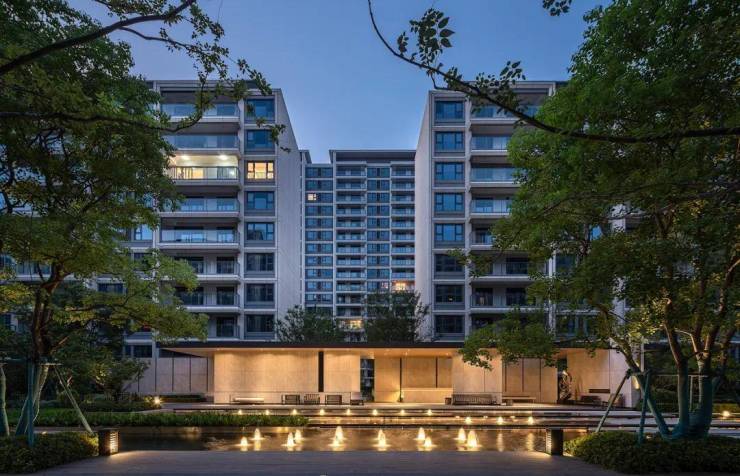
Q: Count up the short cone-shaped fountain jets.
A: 12